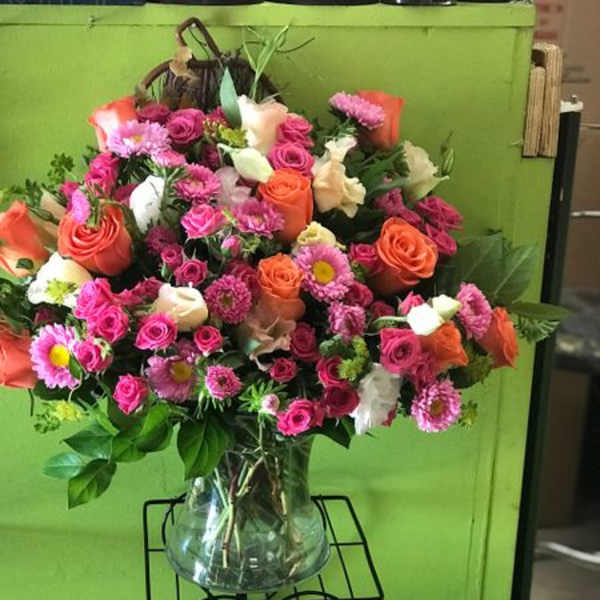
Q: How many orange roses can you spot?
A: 10